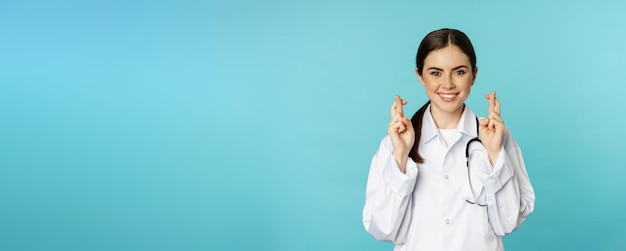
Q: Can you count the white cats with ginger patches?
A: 0